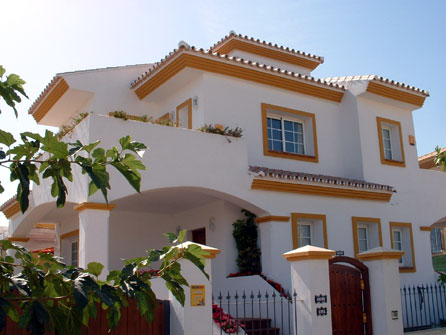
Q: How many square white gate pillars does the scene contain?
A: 3